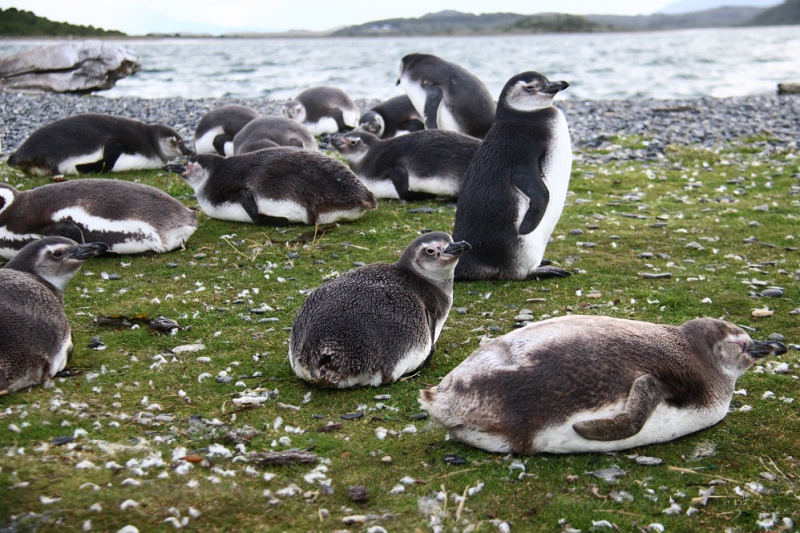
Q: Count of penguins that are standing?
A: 2